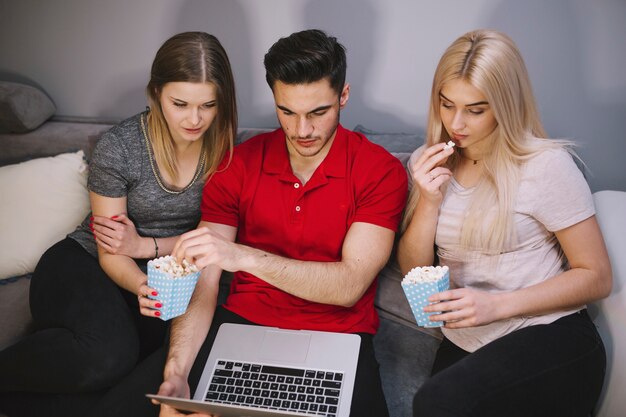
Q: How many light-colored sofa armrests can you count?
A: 1